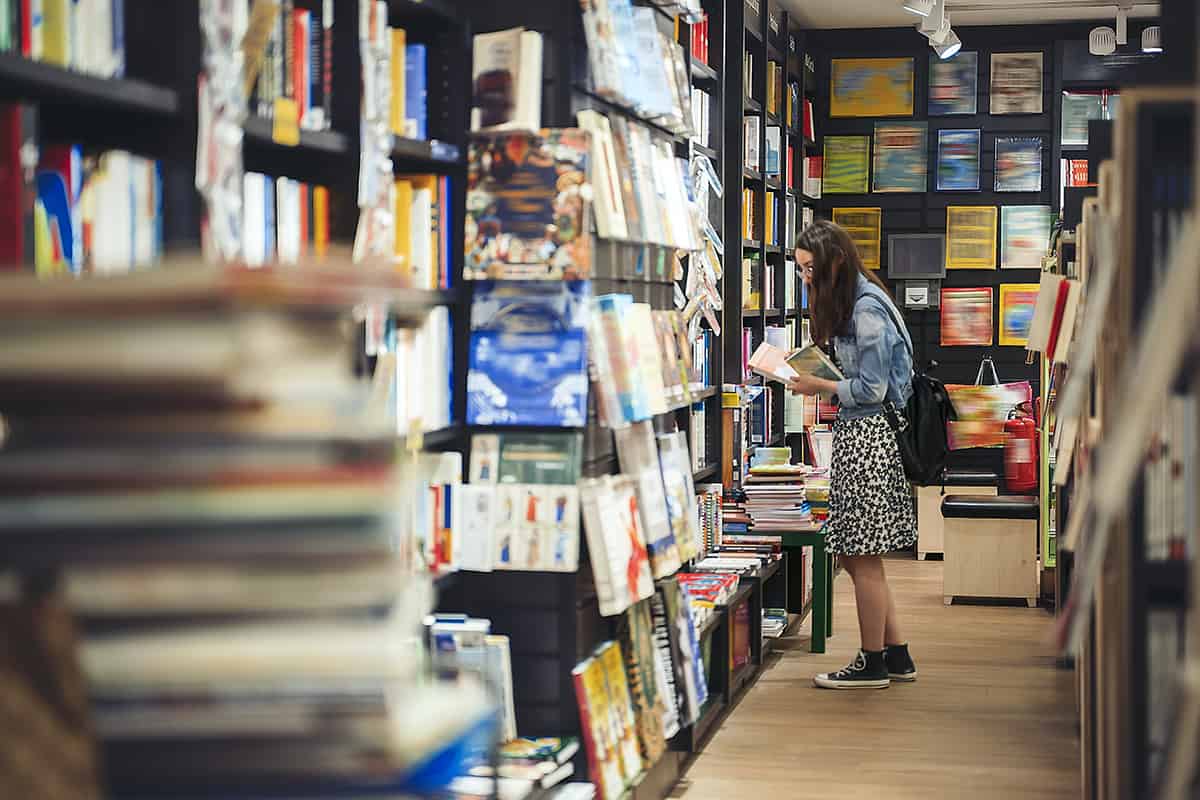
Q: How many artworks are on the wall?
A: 12